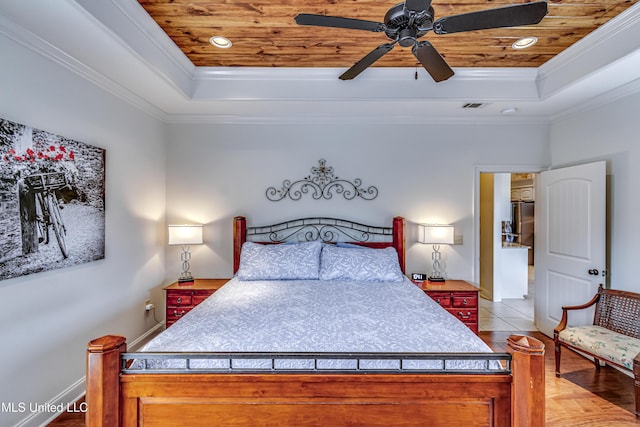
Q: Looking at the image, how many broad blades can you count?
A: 5